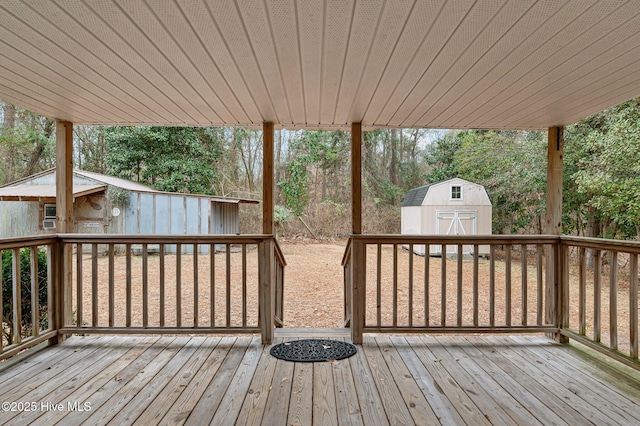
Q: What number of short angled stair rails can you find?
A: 2